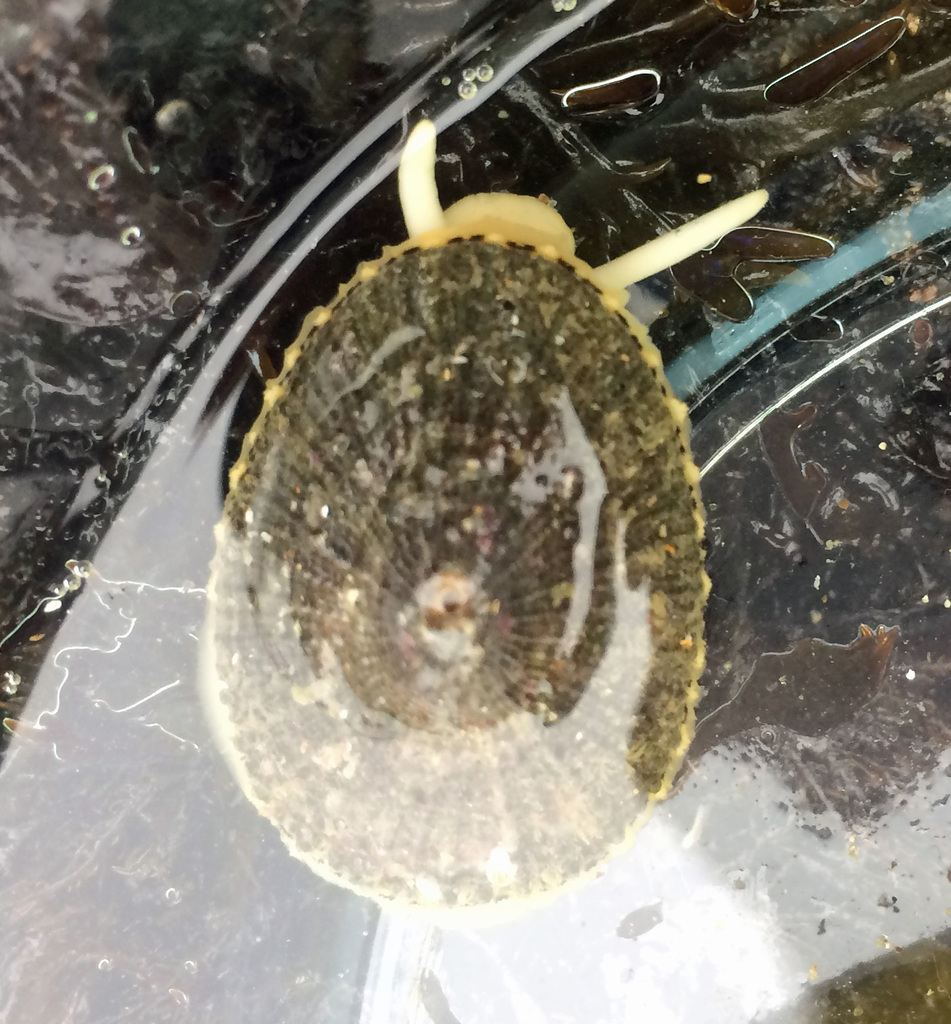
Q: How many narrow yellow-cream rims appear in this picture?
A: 1